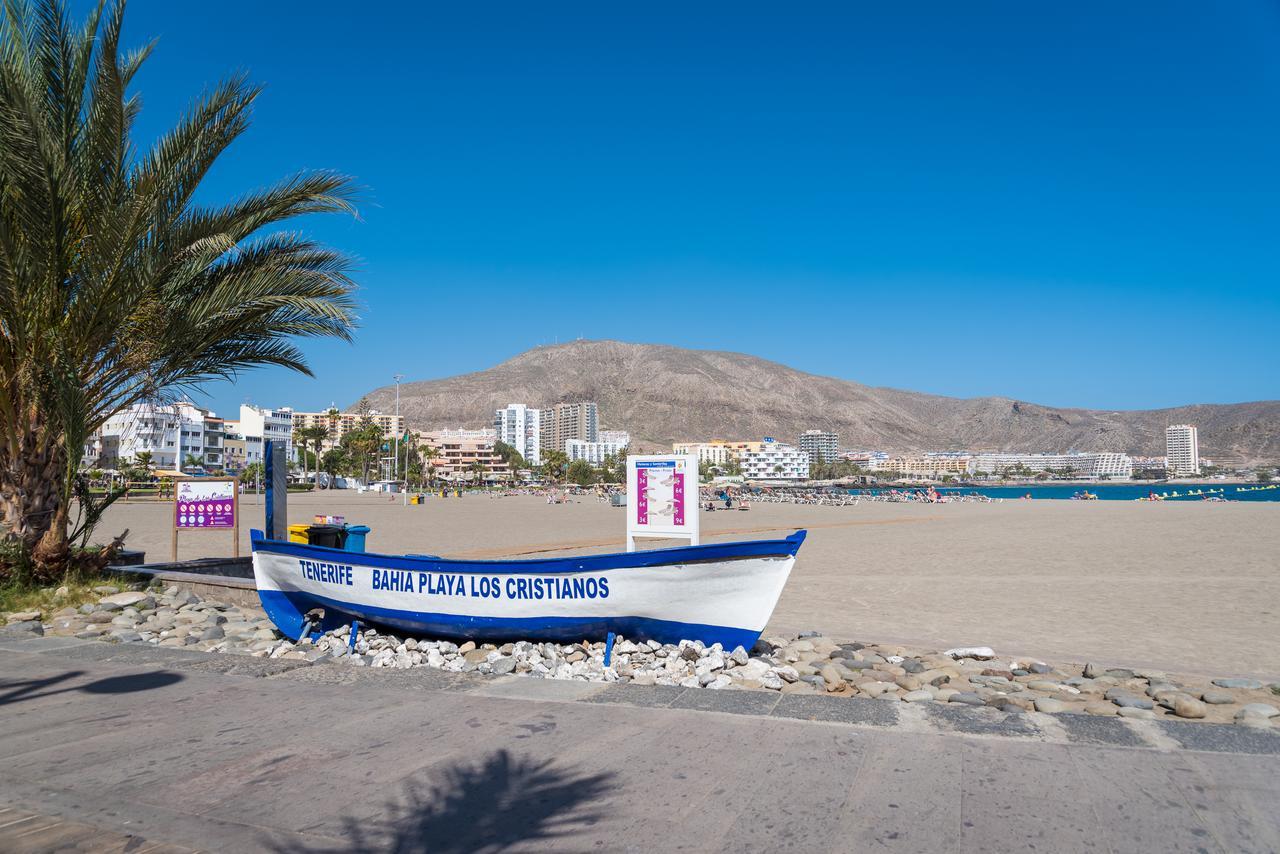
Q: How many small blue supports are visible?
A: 2